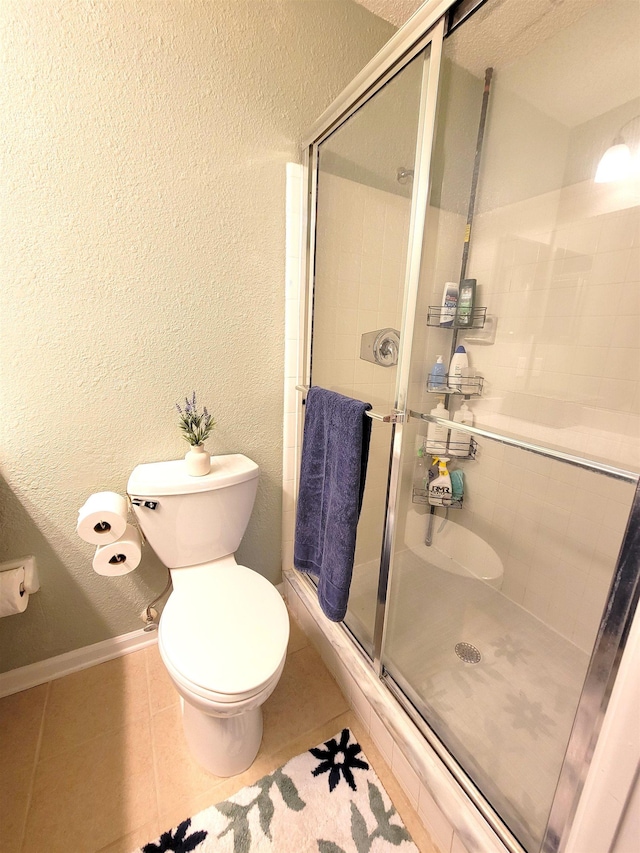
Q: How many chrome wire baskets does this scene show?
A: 4